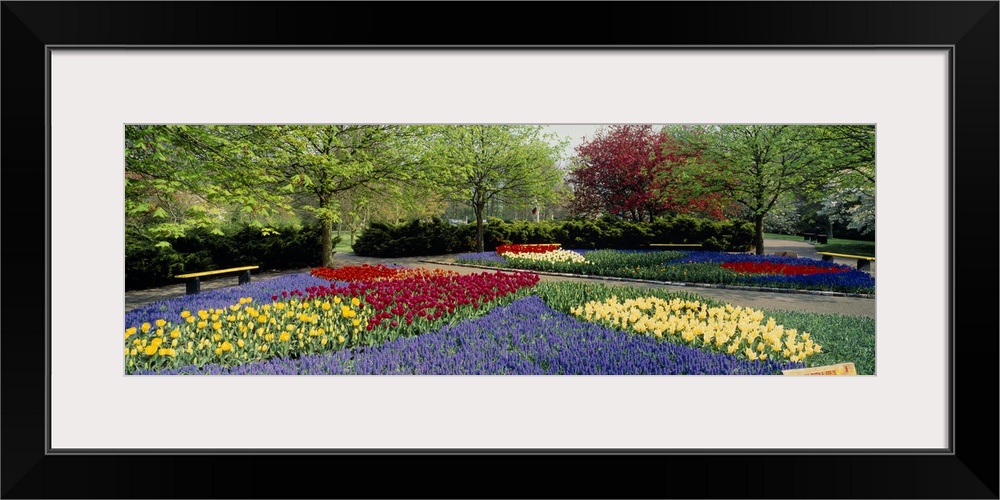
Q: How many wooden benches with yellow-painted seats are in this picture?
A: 4